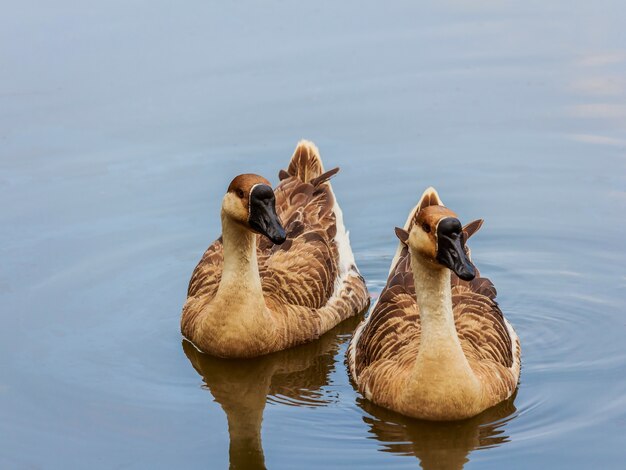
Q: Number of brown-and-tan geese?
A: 2